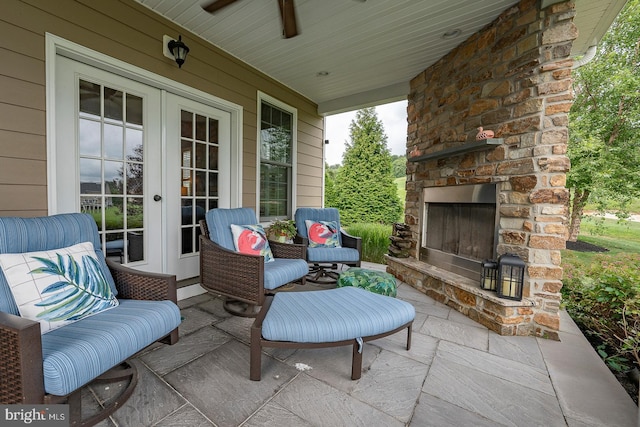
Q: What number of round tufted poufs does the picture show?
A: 1